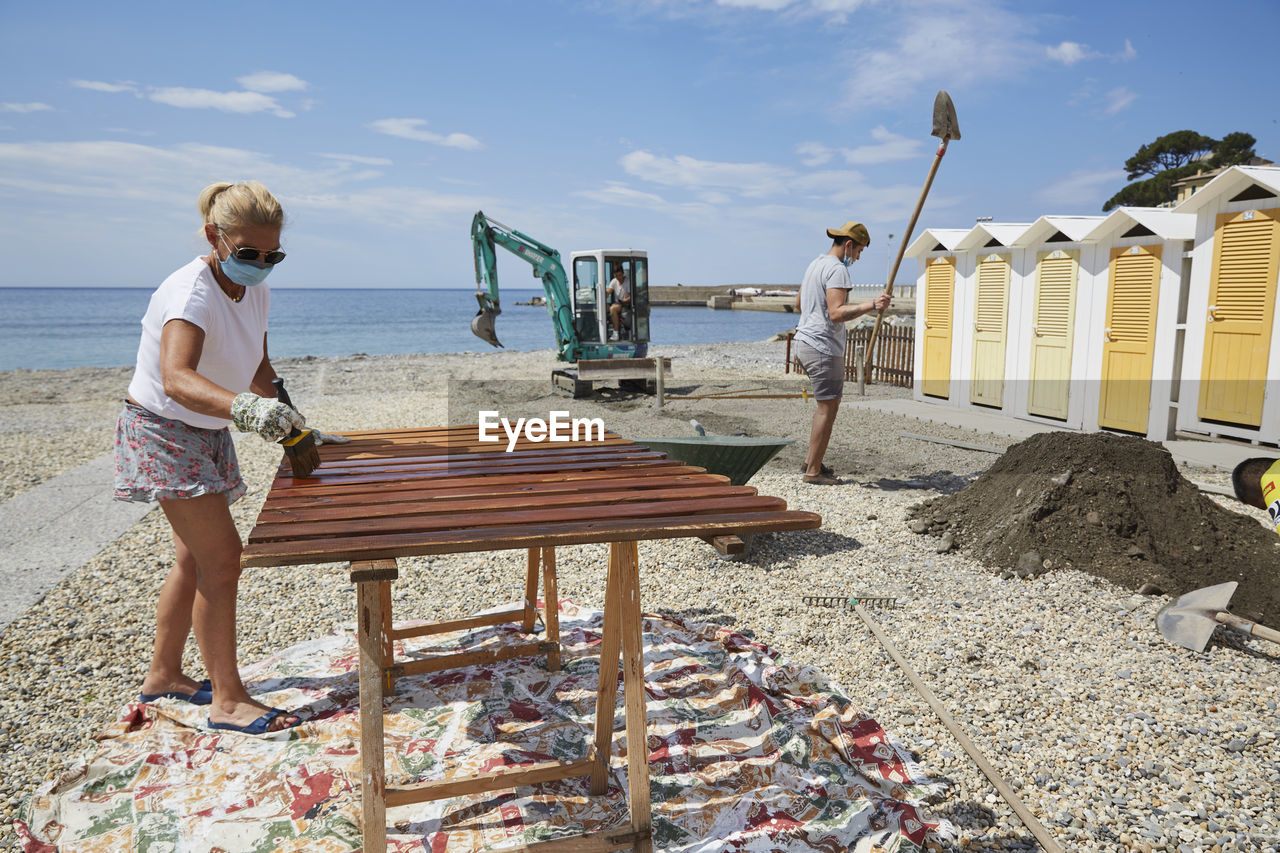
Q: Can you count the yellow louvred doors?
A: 5